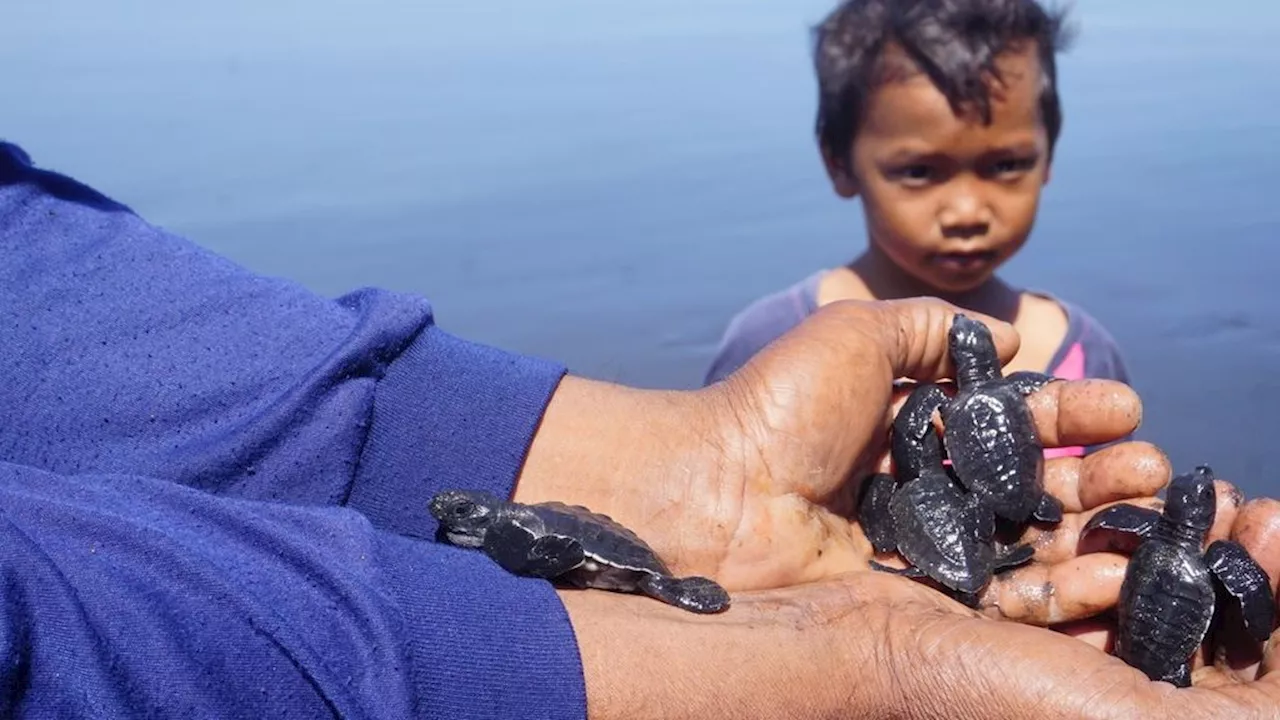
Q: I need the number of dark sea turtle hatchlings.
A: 4